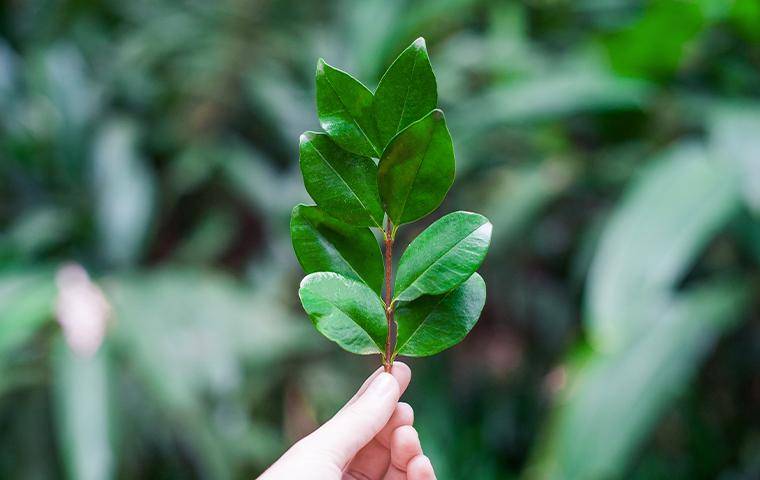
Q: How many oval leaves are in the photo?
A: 8